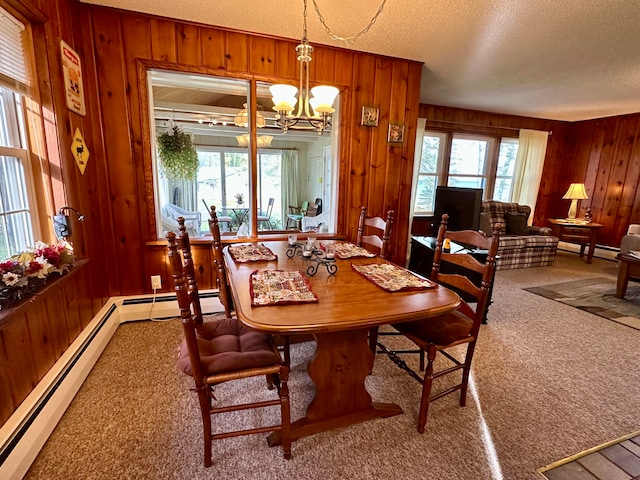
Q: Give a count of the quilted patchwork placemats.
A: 4